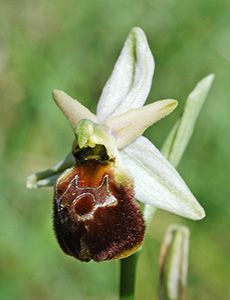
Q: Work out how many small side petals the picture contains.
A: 2